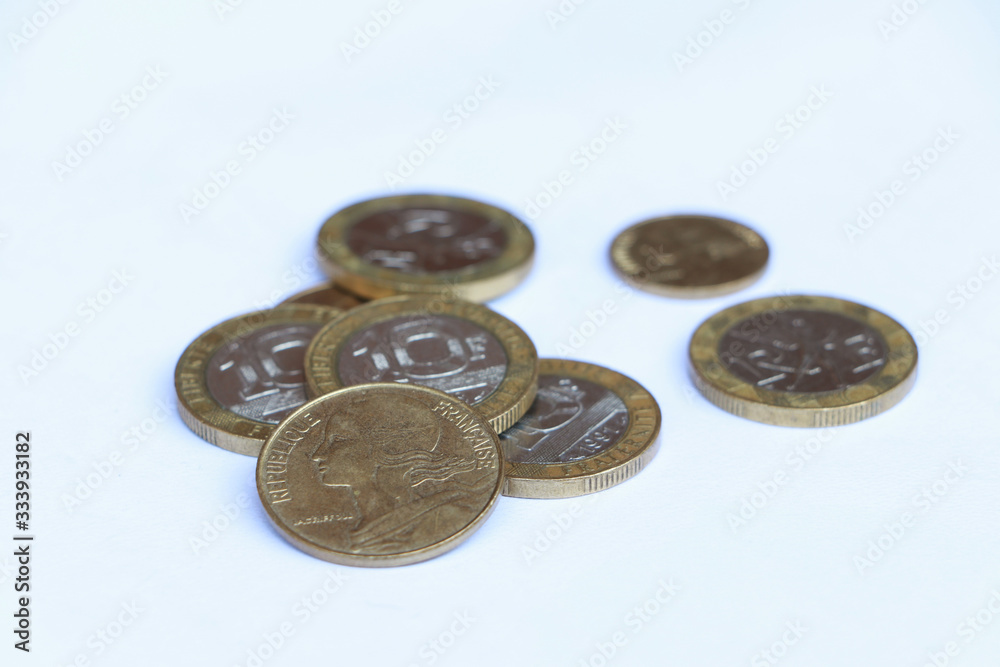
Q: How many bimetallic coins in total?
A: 5